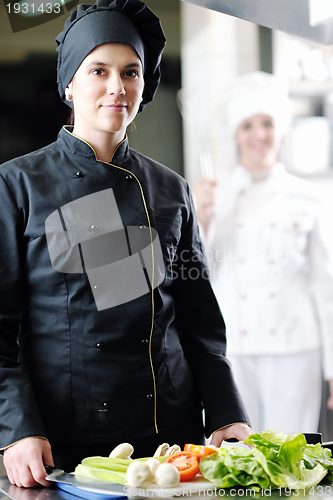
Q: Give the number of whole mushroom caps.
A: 4